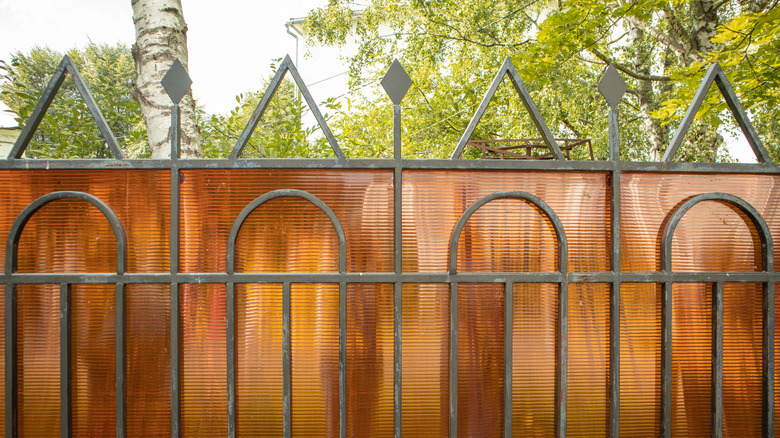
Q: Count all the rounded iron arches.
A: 4